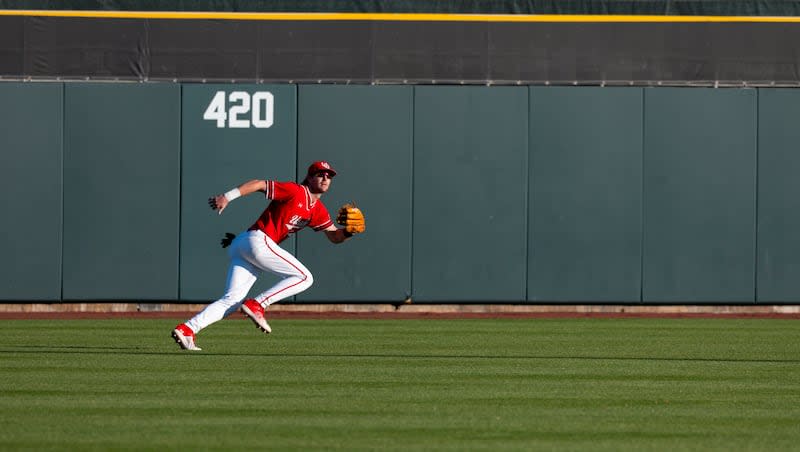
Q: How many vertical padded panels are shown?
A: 8